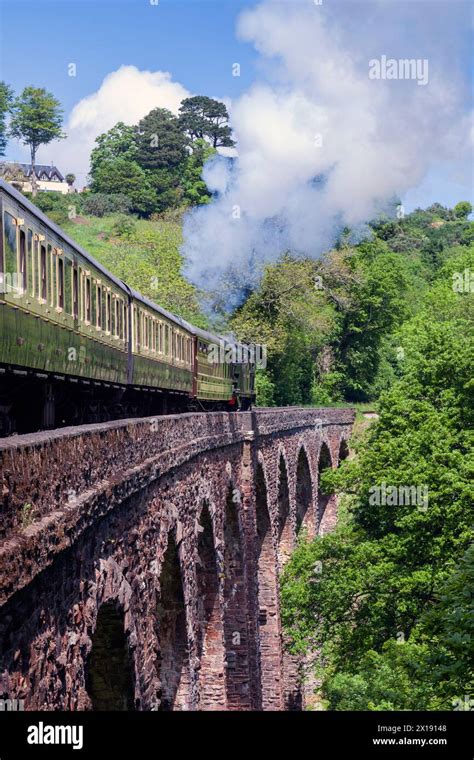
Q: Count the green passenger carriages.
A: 3